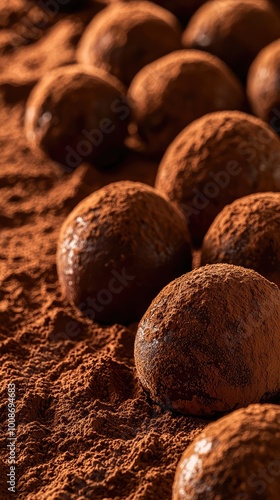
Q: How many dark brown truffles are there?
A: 10